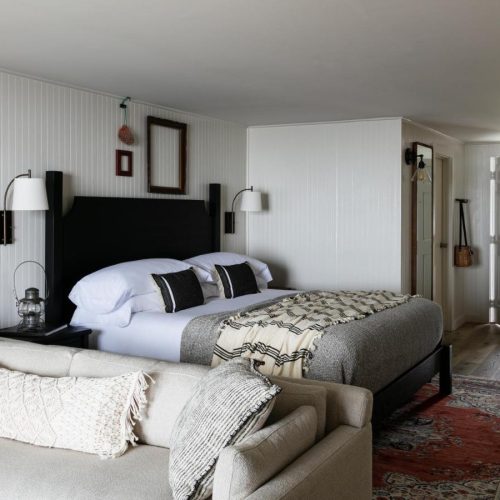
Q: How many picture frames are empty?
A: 2